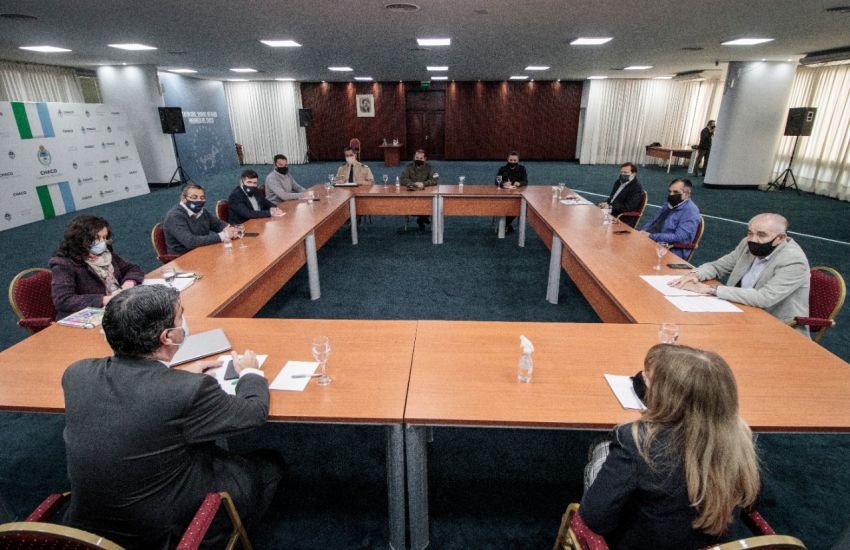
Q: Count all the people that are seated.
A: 12